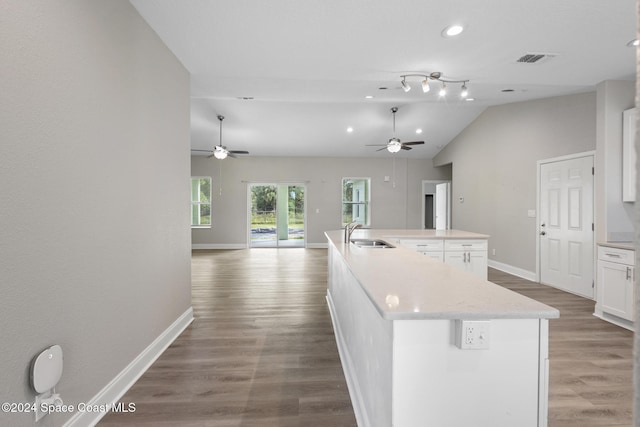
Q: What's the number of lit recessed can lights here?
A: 6